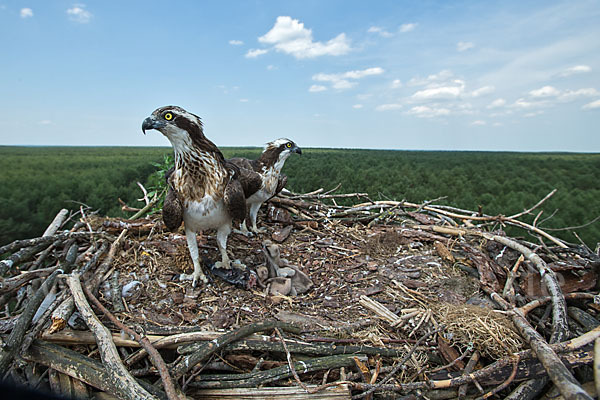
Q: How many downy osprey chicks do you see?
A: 3